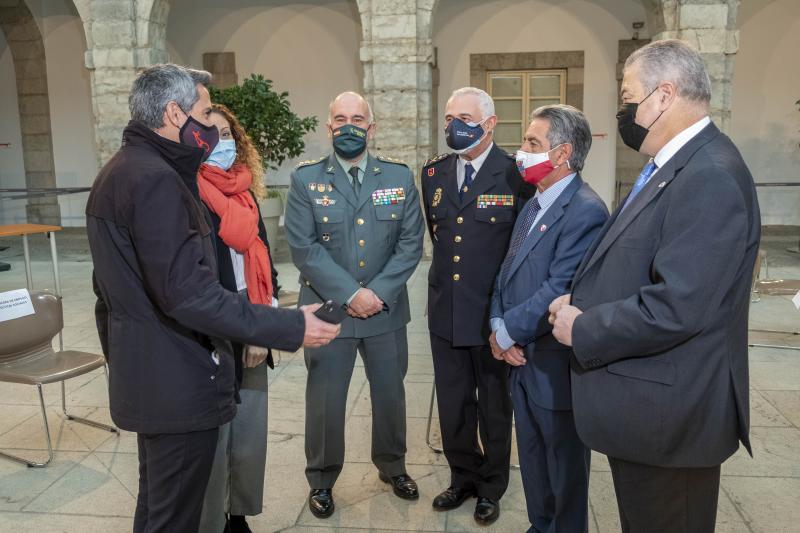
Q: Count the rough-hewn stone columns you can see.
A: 3